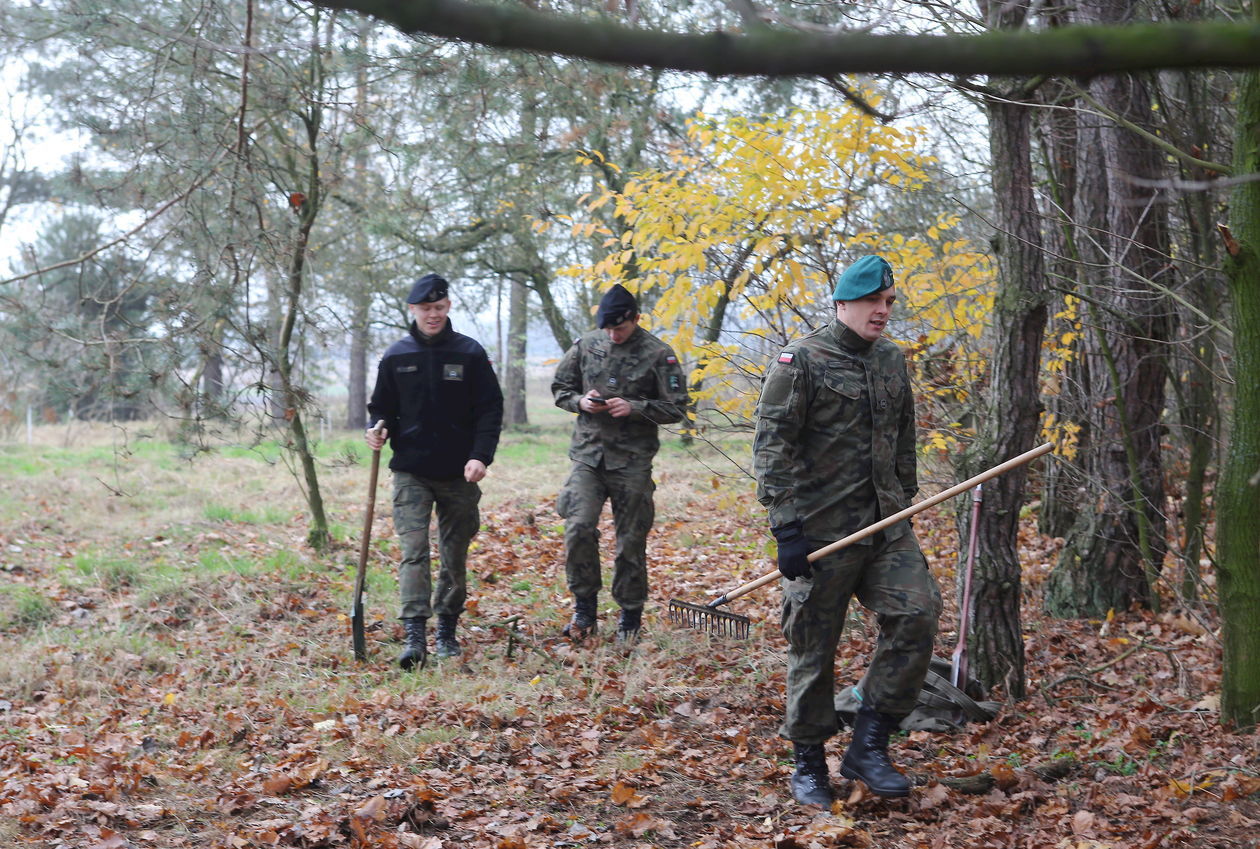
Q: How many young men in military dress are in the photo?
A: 3